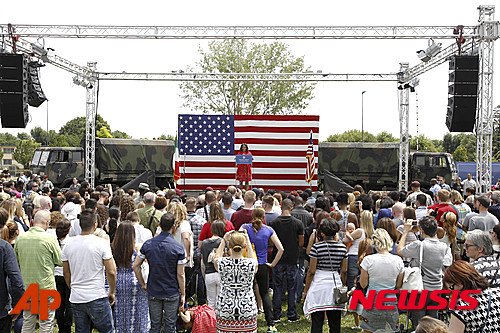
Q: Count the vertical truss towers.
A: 3